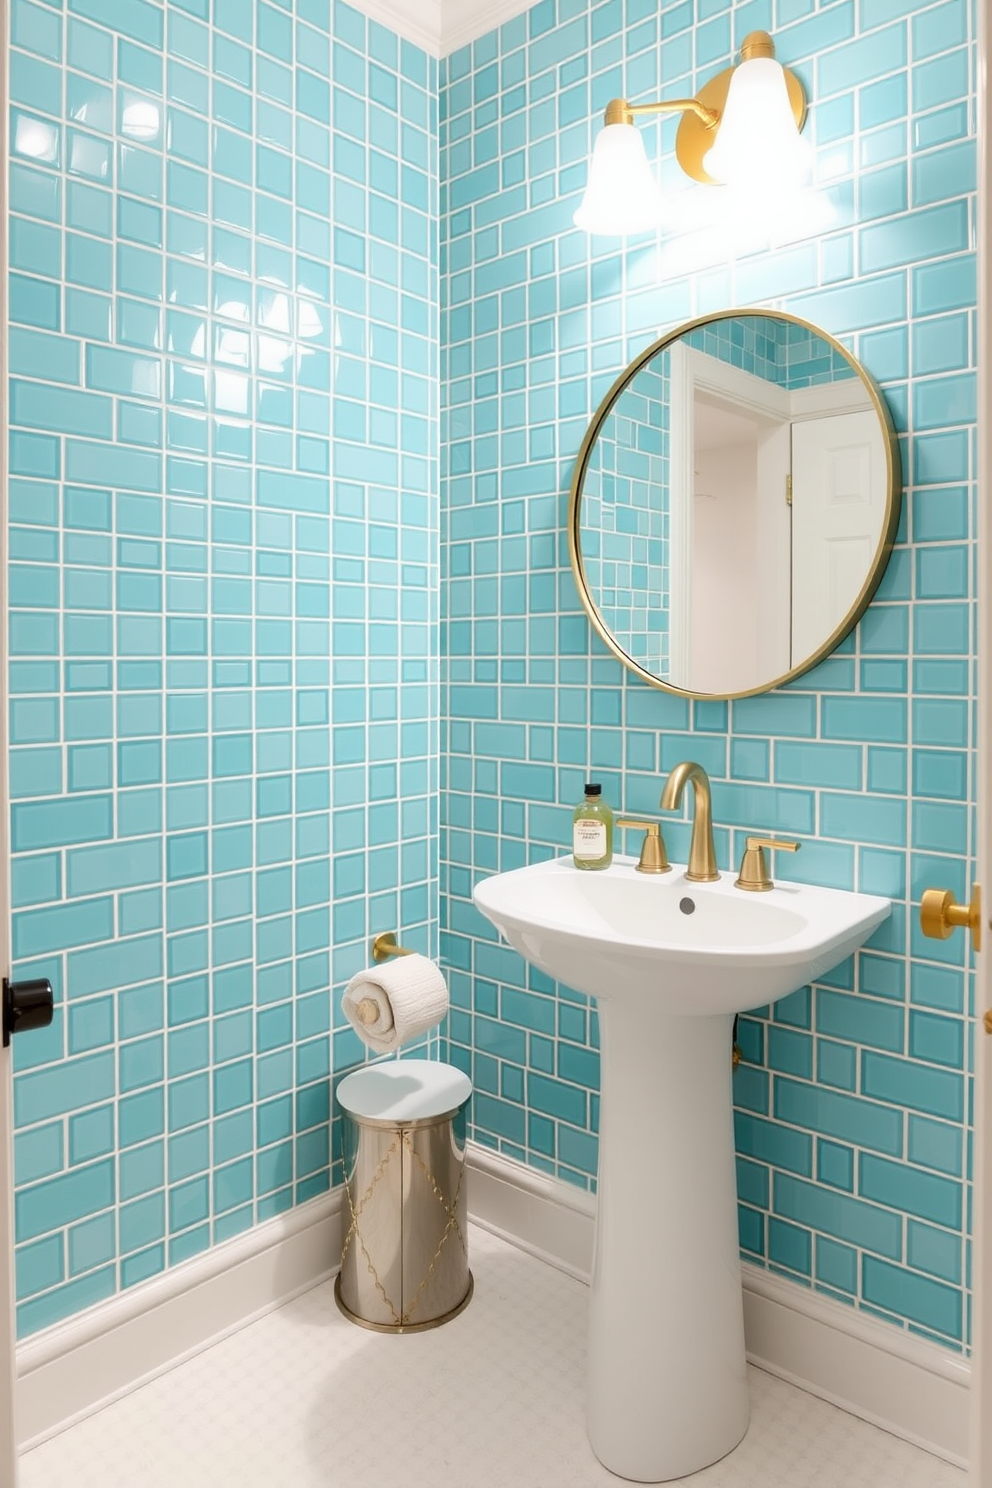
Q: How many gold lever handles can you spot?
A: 2